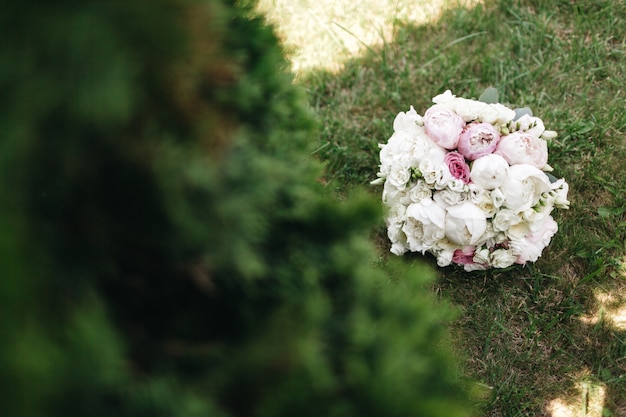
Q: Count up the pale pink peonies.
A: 3